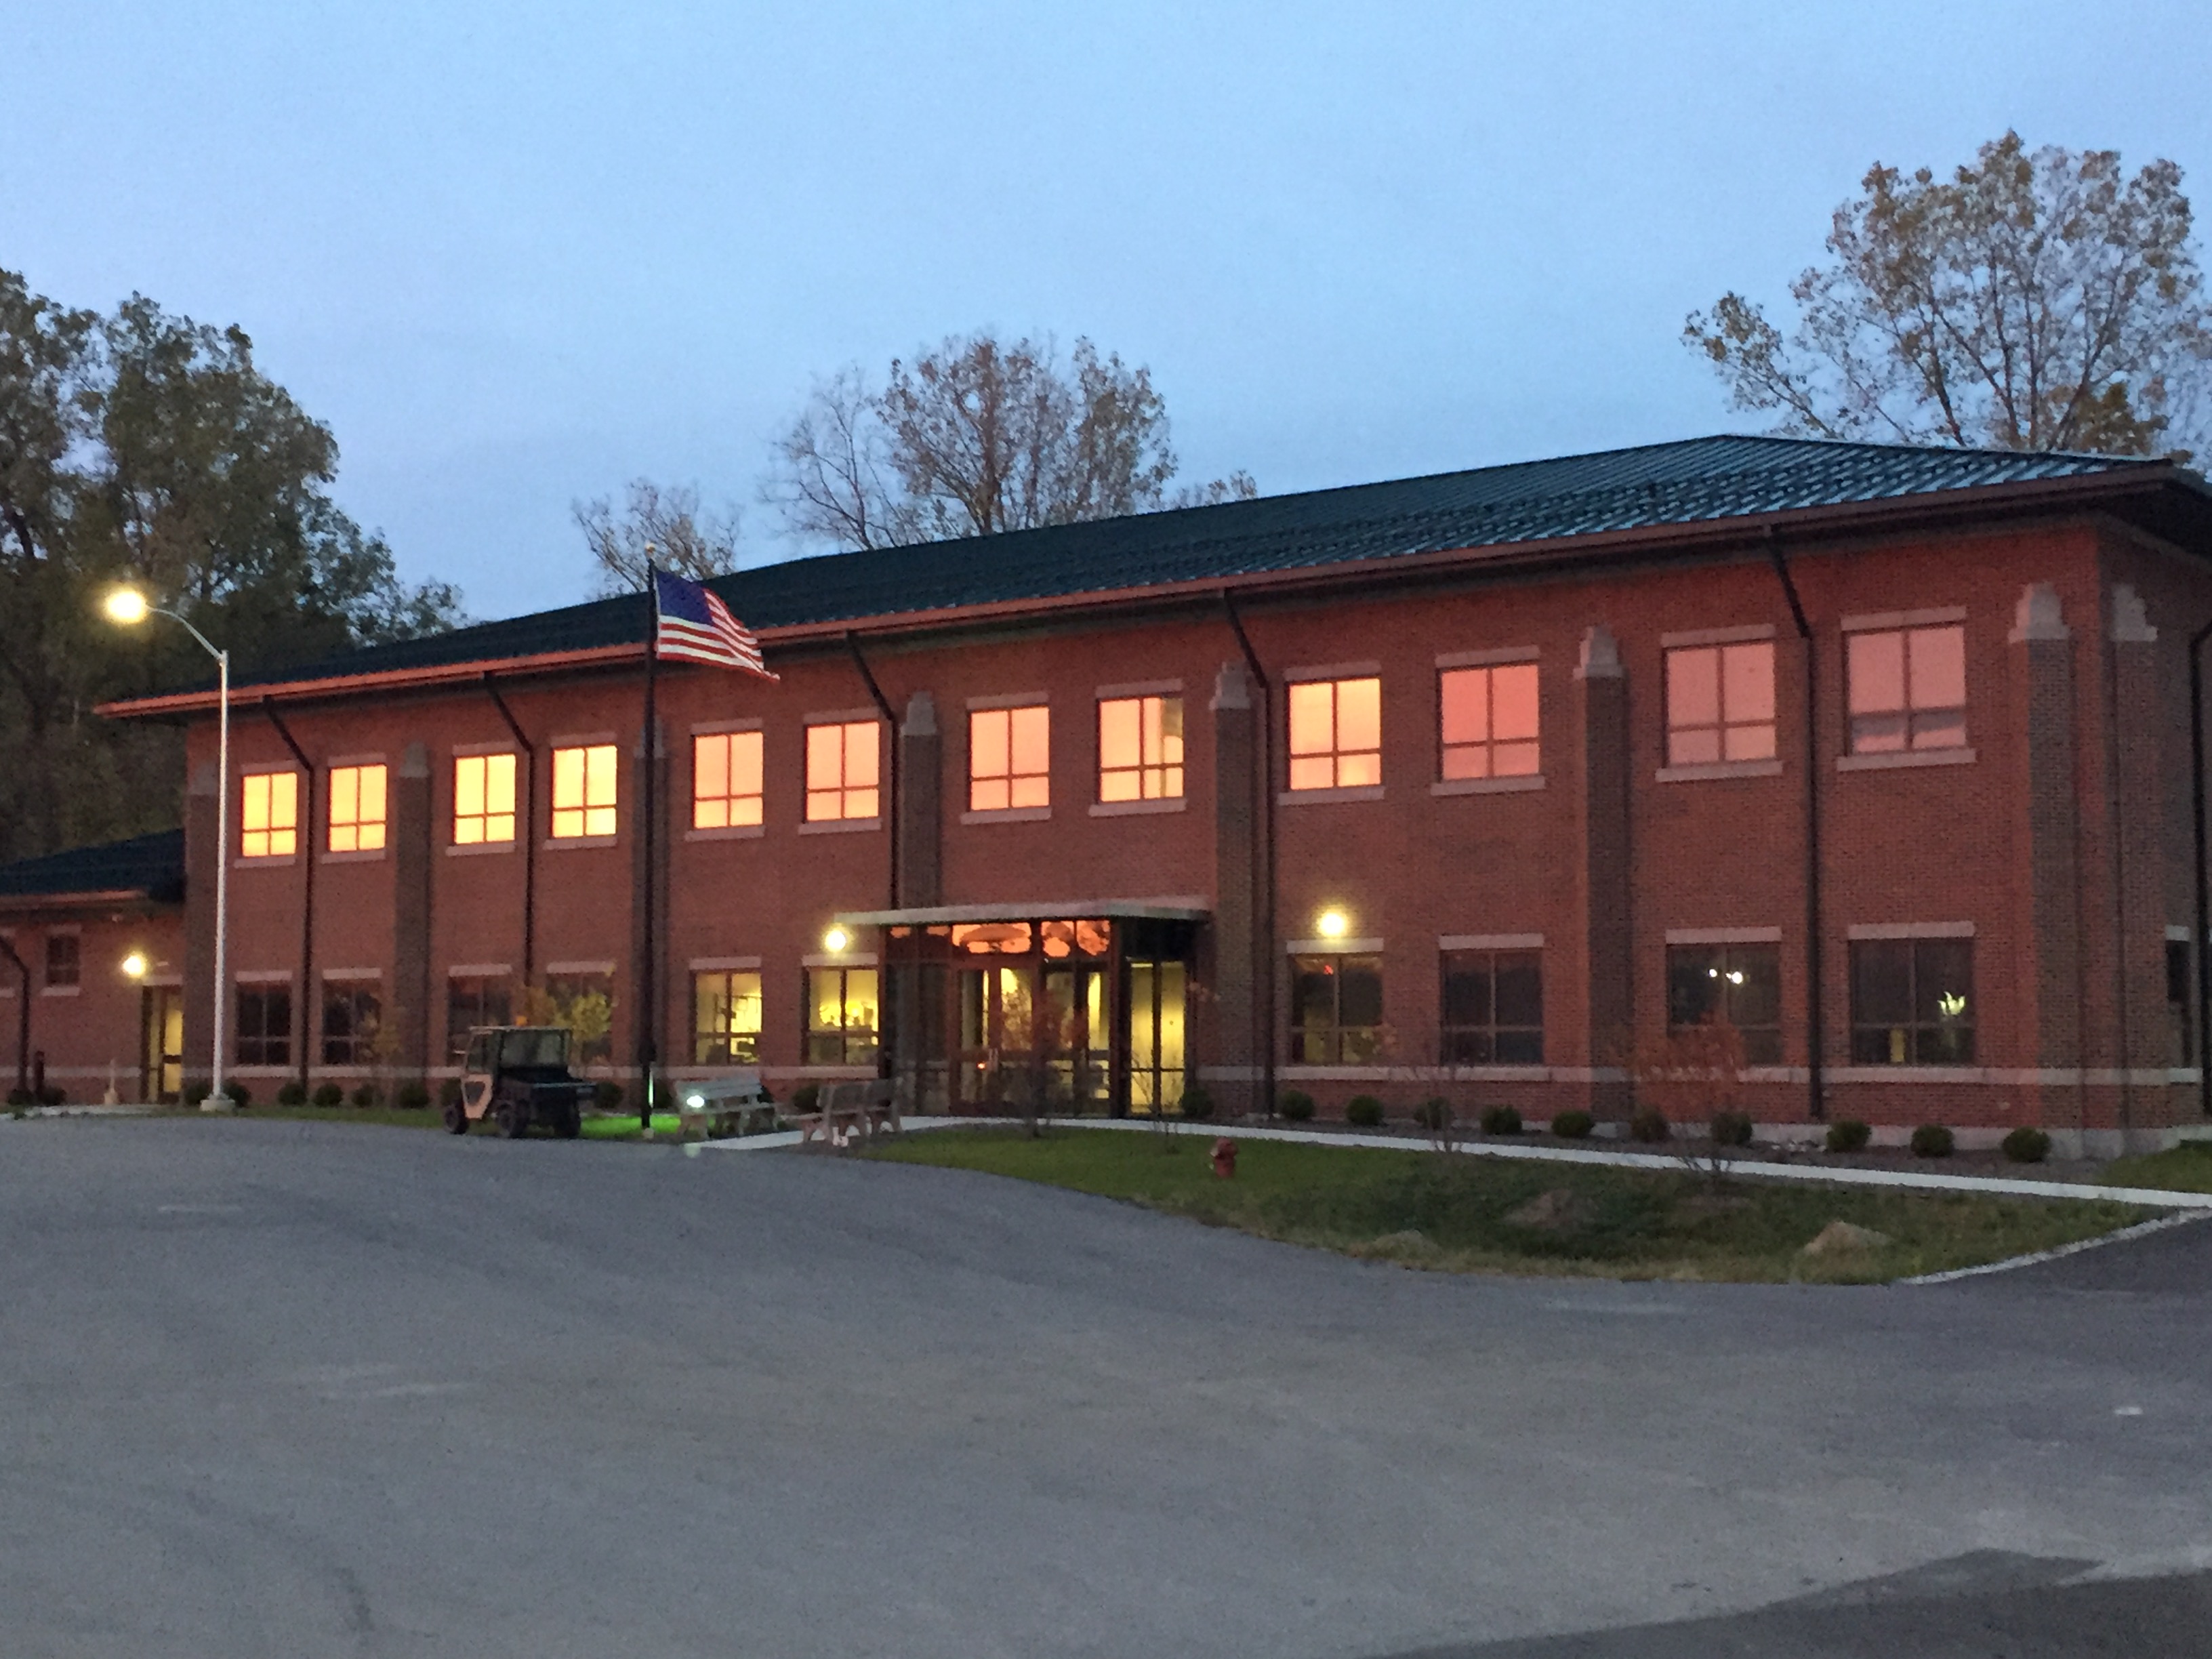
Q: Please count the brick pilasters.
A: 8